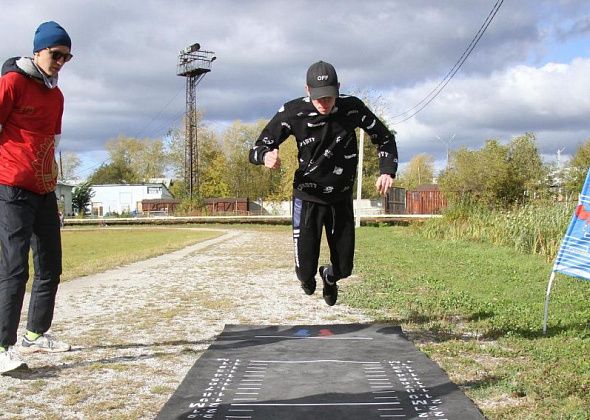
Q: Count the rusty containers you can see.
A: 3